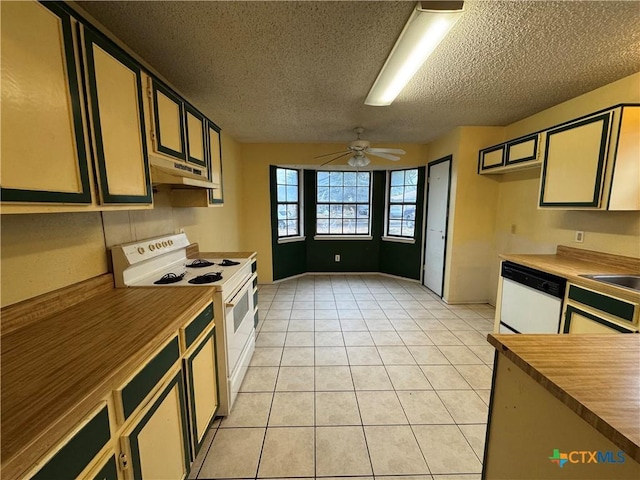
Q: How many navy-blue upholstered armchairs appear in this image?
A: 0